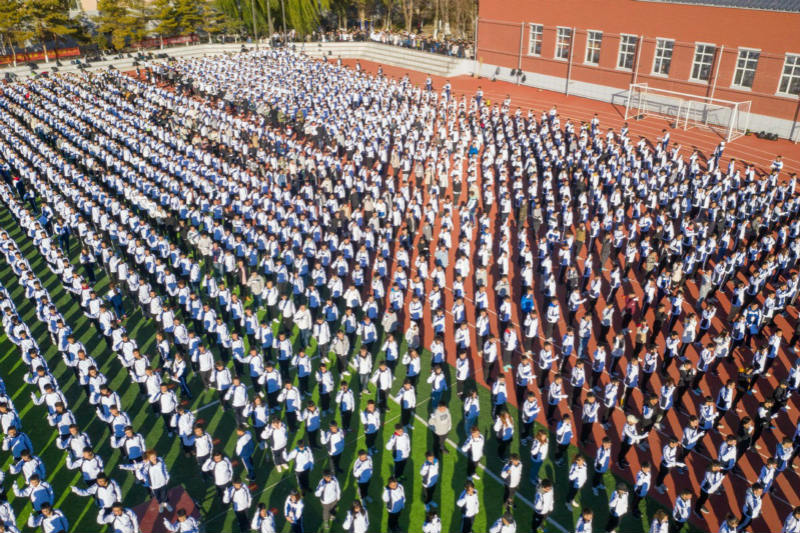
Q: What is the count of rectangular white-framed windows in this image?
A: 8